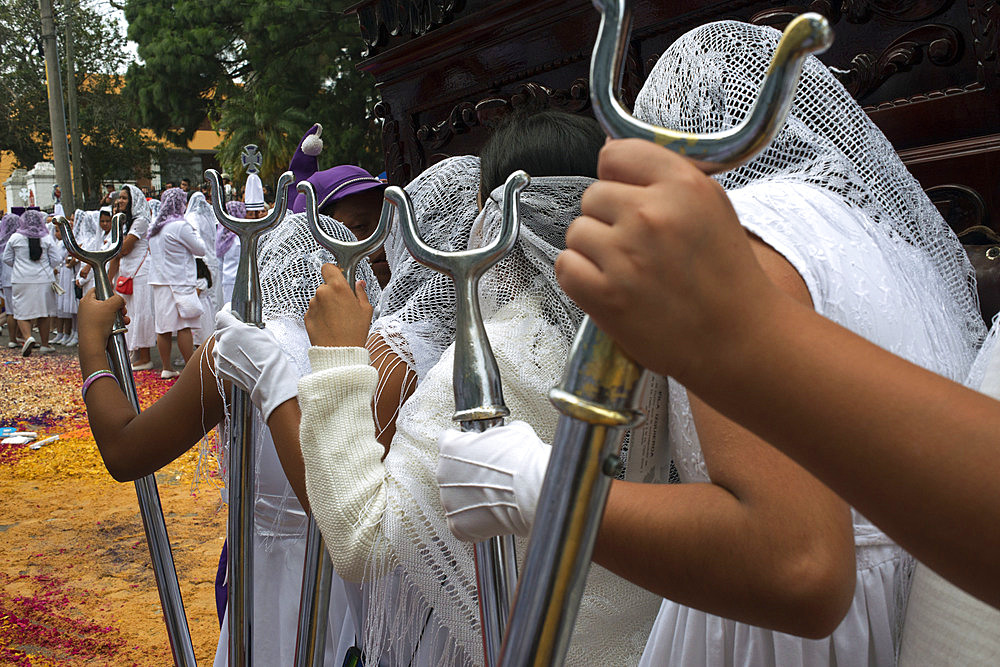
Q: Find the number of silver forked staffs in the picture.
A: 5